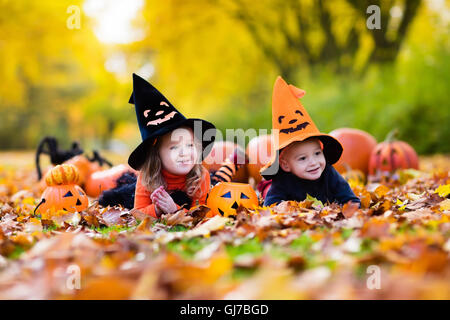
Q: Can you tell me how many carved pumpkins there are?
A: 3